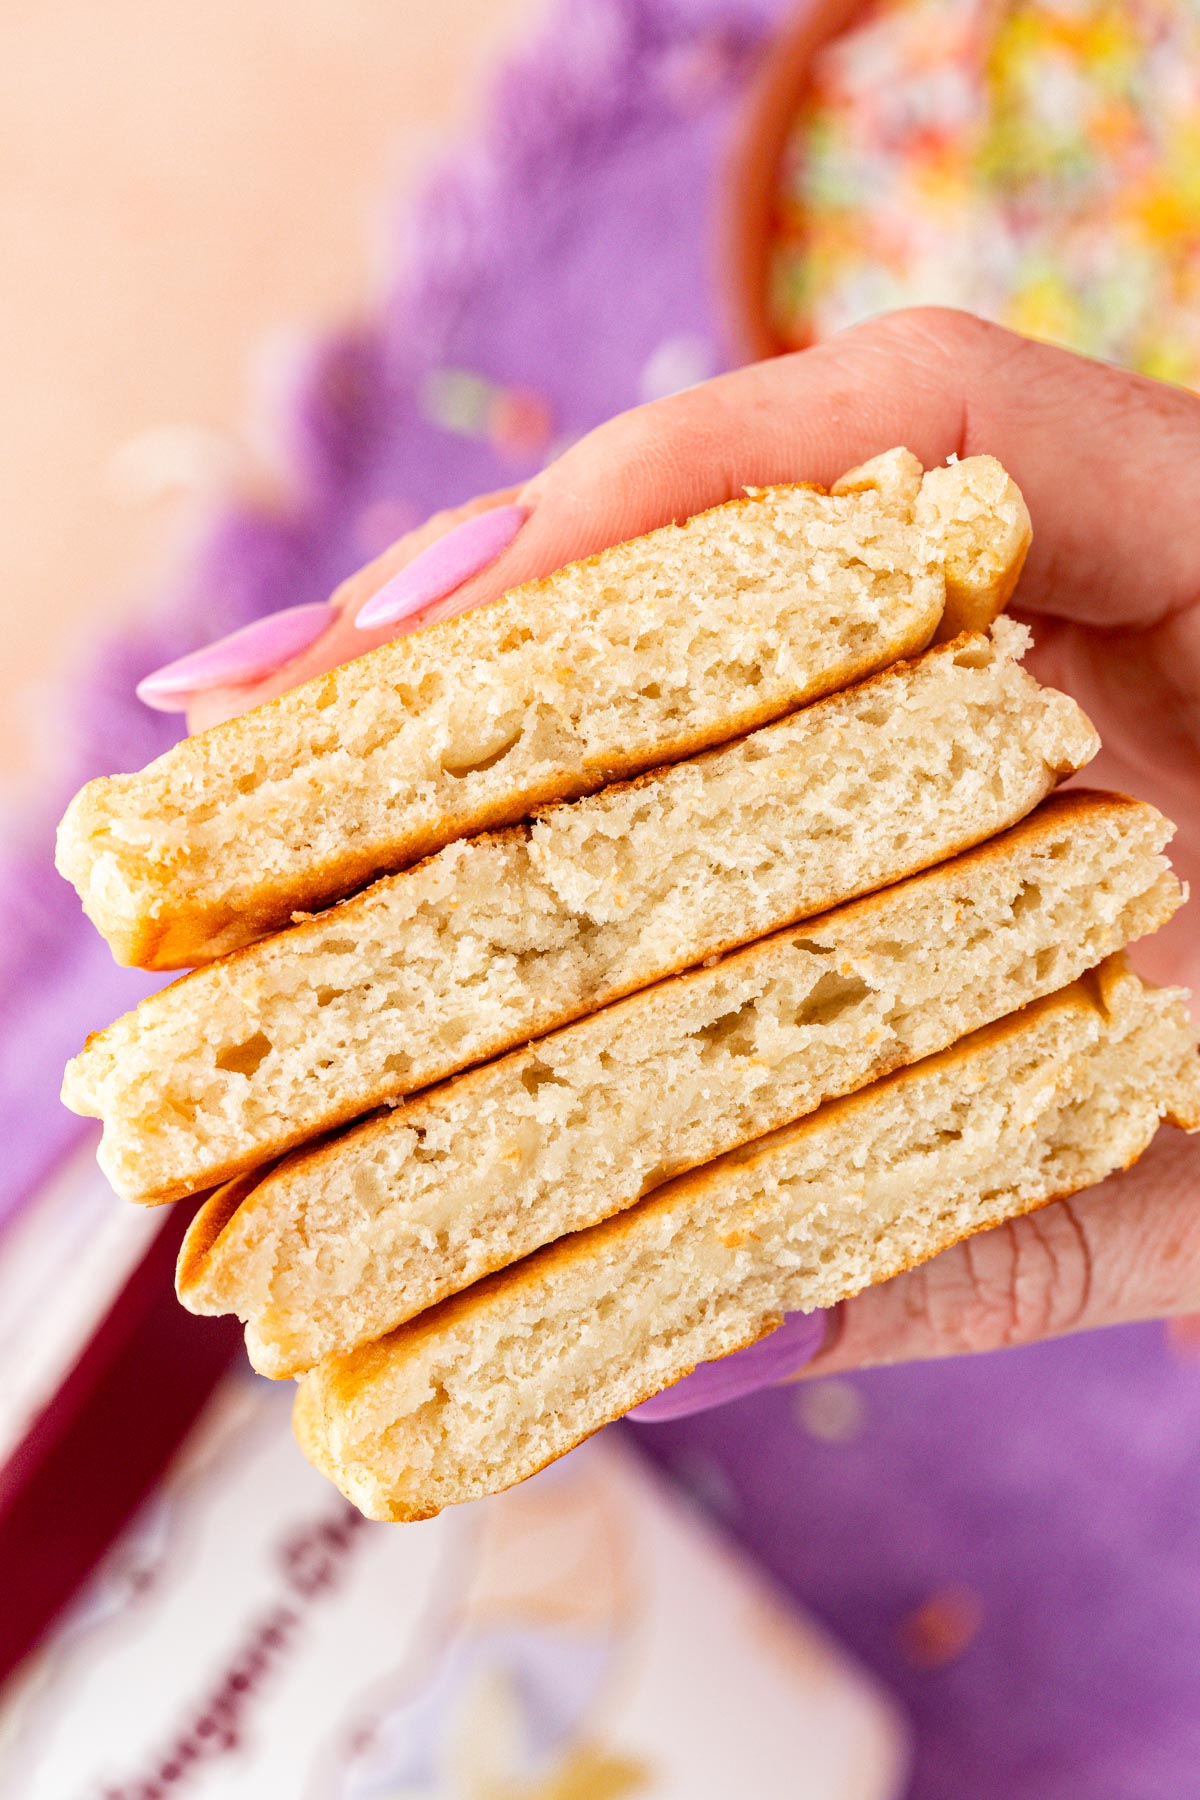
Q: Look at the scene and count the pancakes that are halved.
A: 4